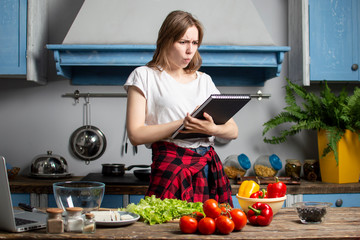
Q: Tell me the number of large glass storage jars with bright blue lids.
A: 2